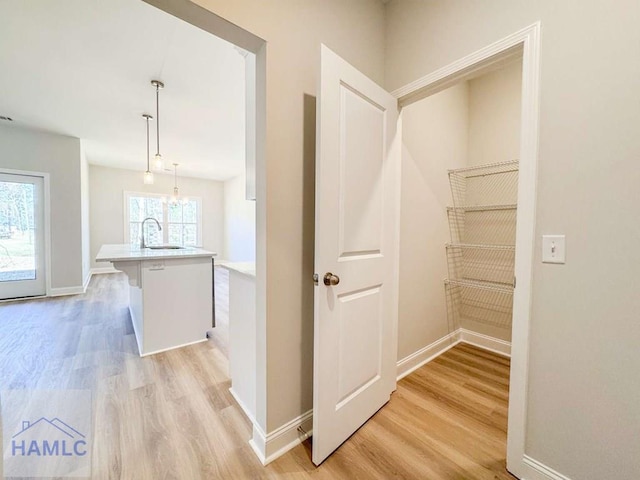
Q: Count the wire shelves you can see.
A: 4